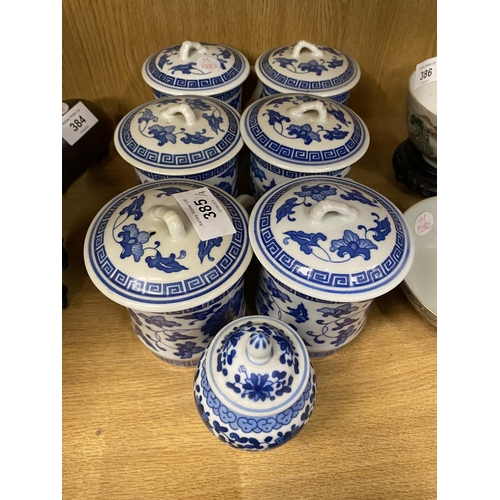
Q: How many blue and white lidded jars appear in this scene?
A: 7